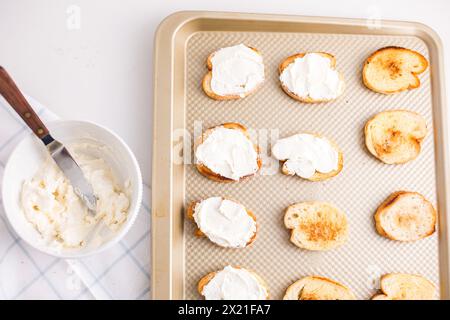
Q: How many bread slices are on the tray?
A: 12